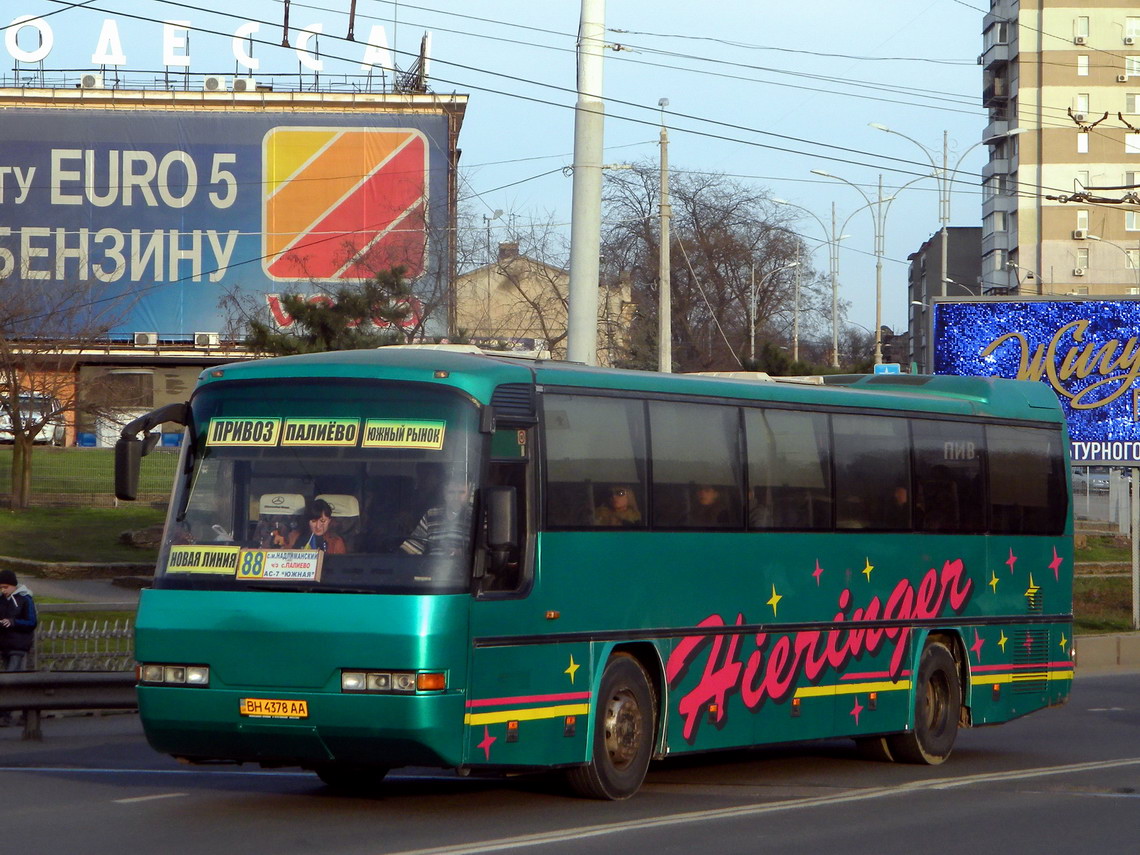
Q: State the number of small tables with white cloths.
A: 0